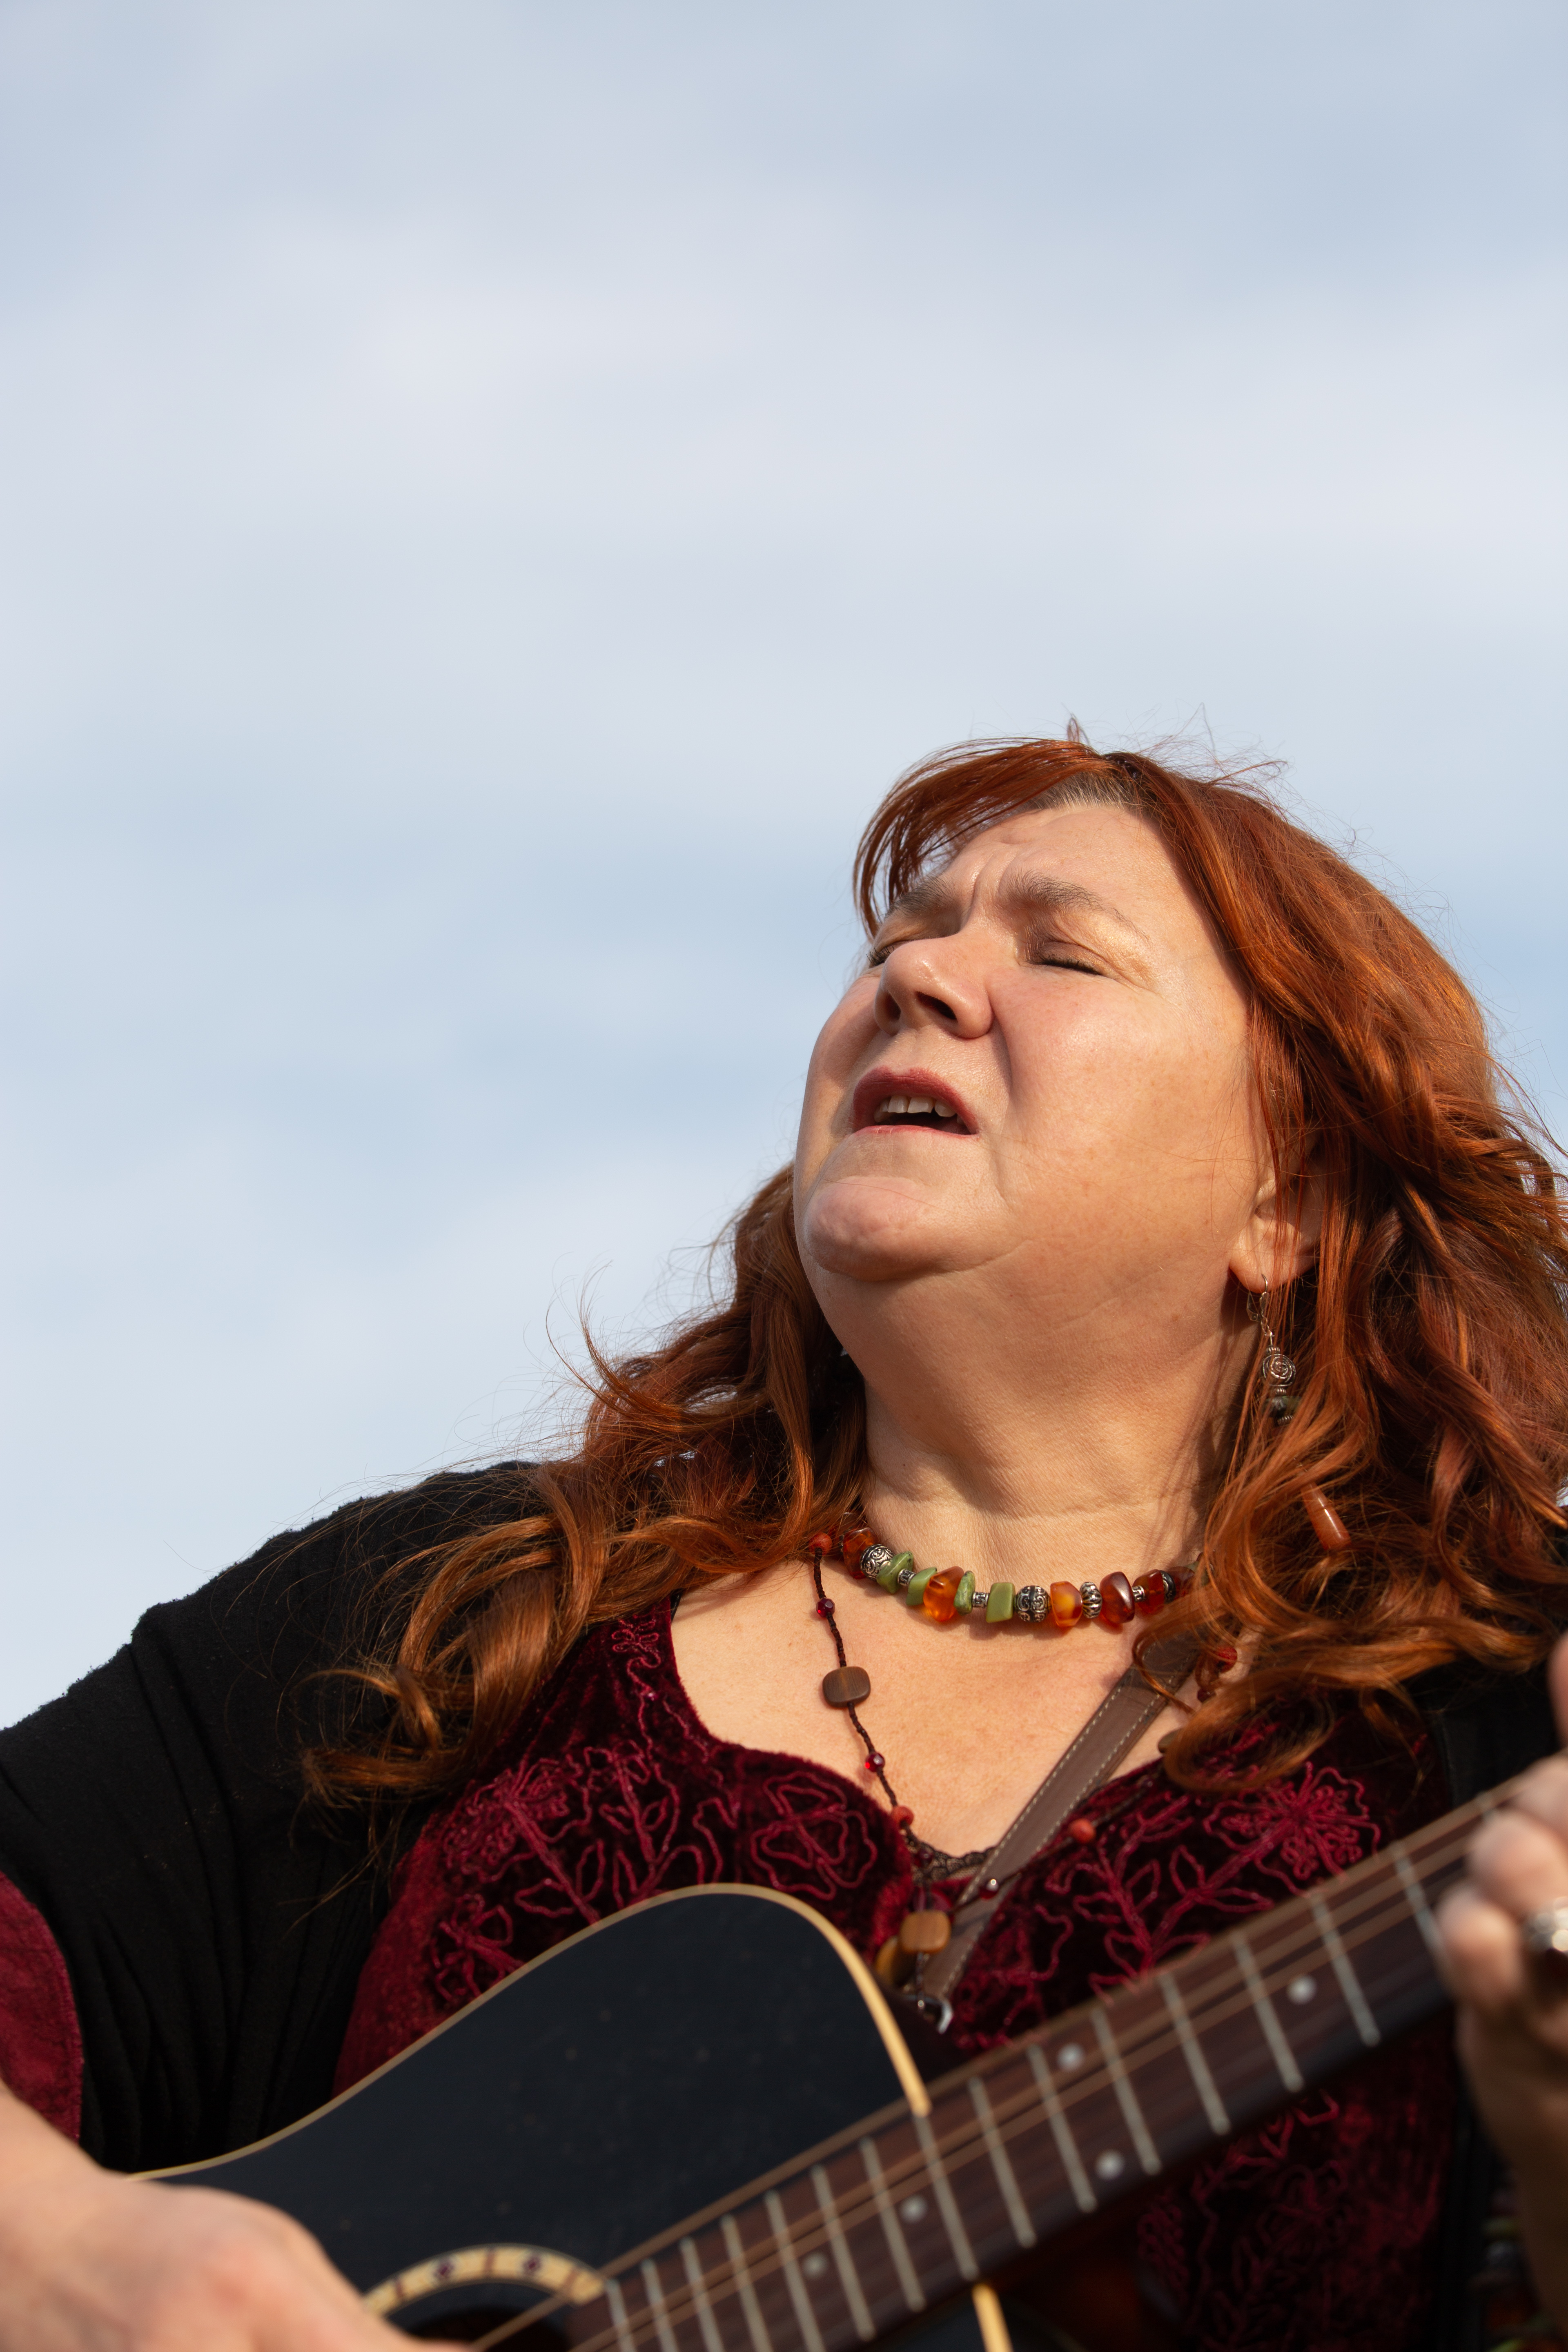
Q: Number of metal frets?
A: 15